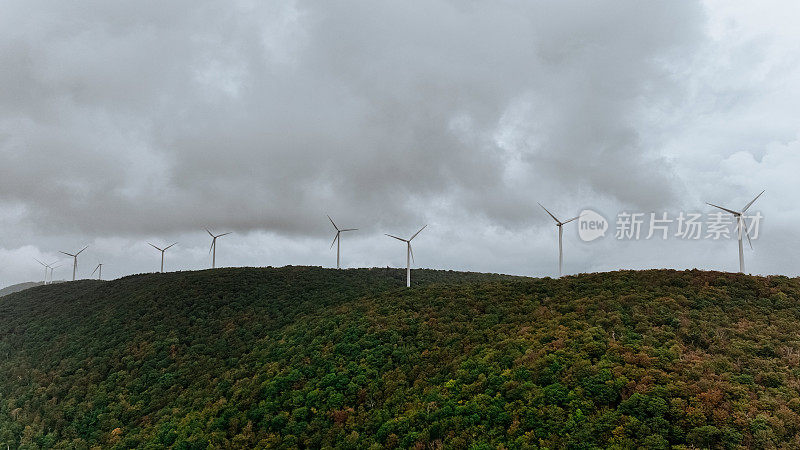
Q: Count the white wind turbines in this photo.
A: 10